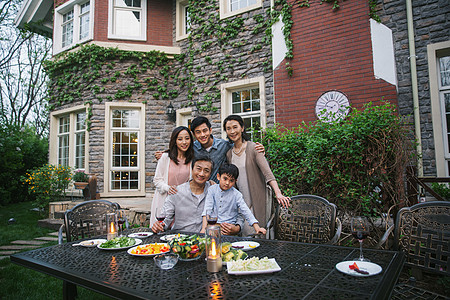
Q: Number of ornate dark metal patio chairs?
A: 3